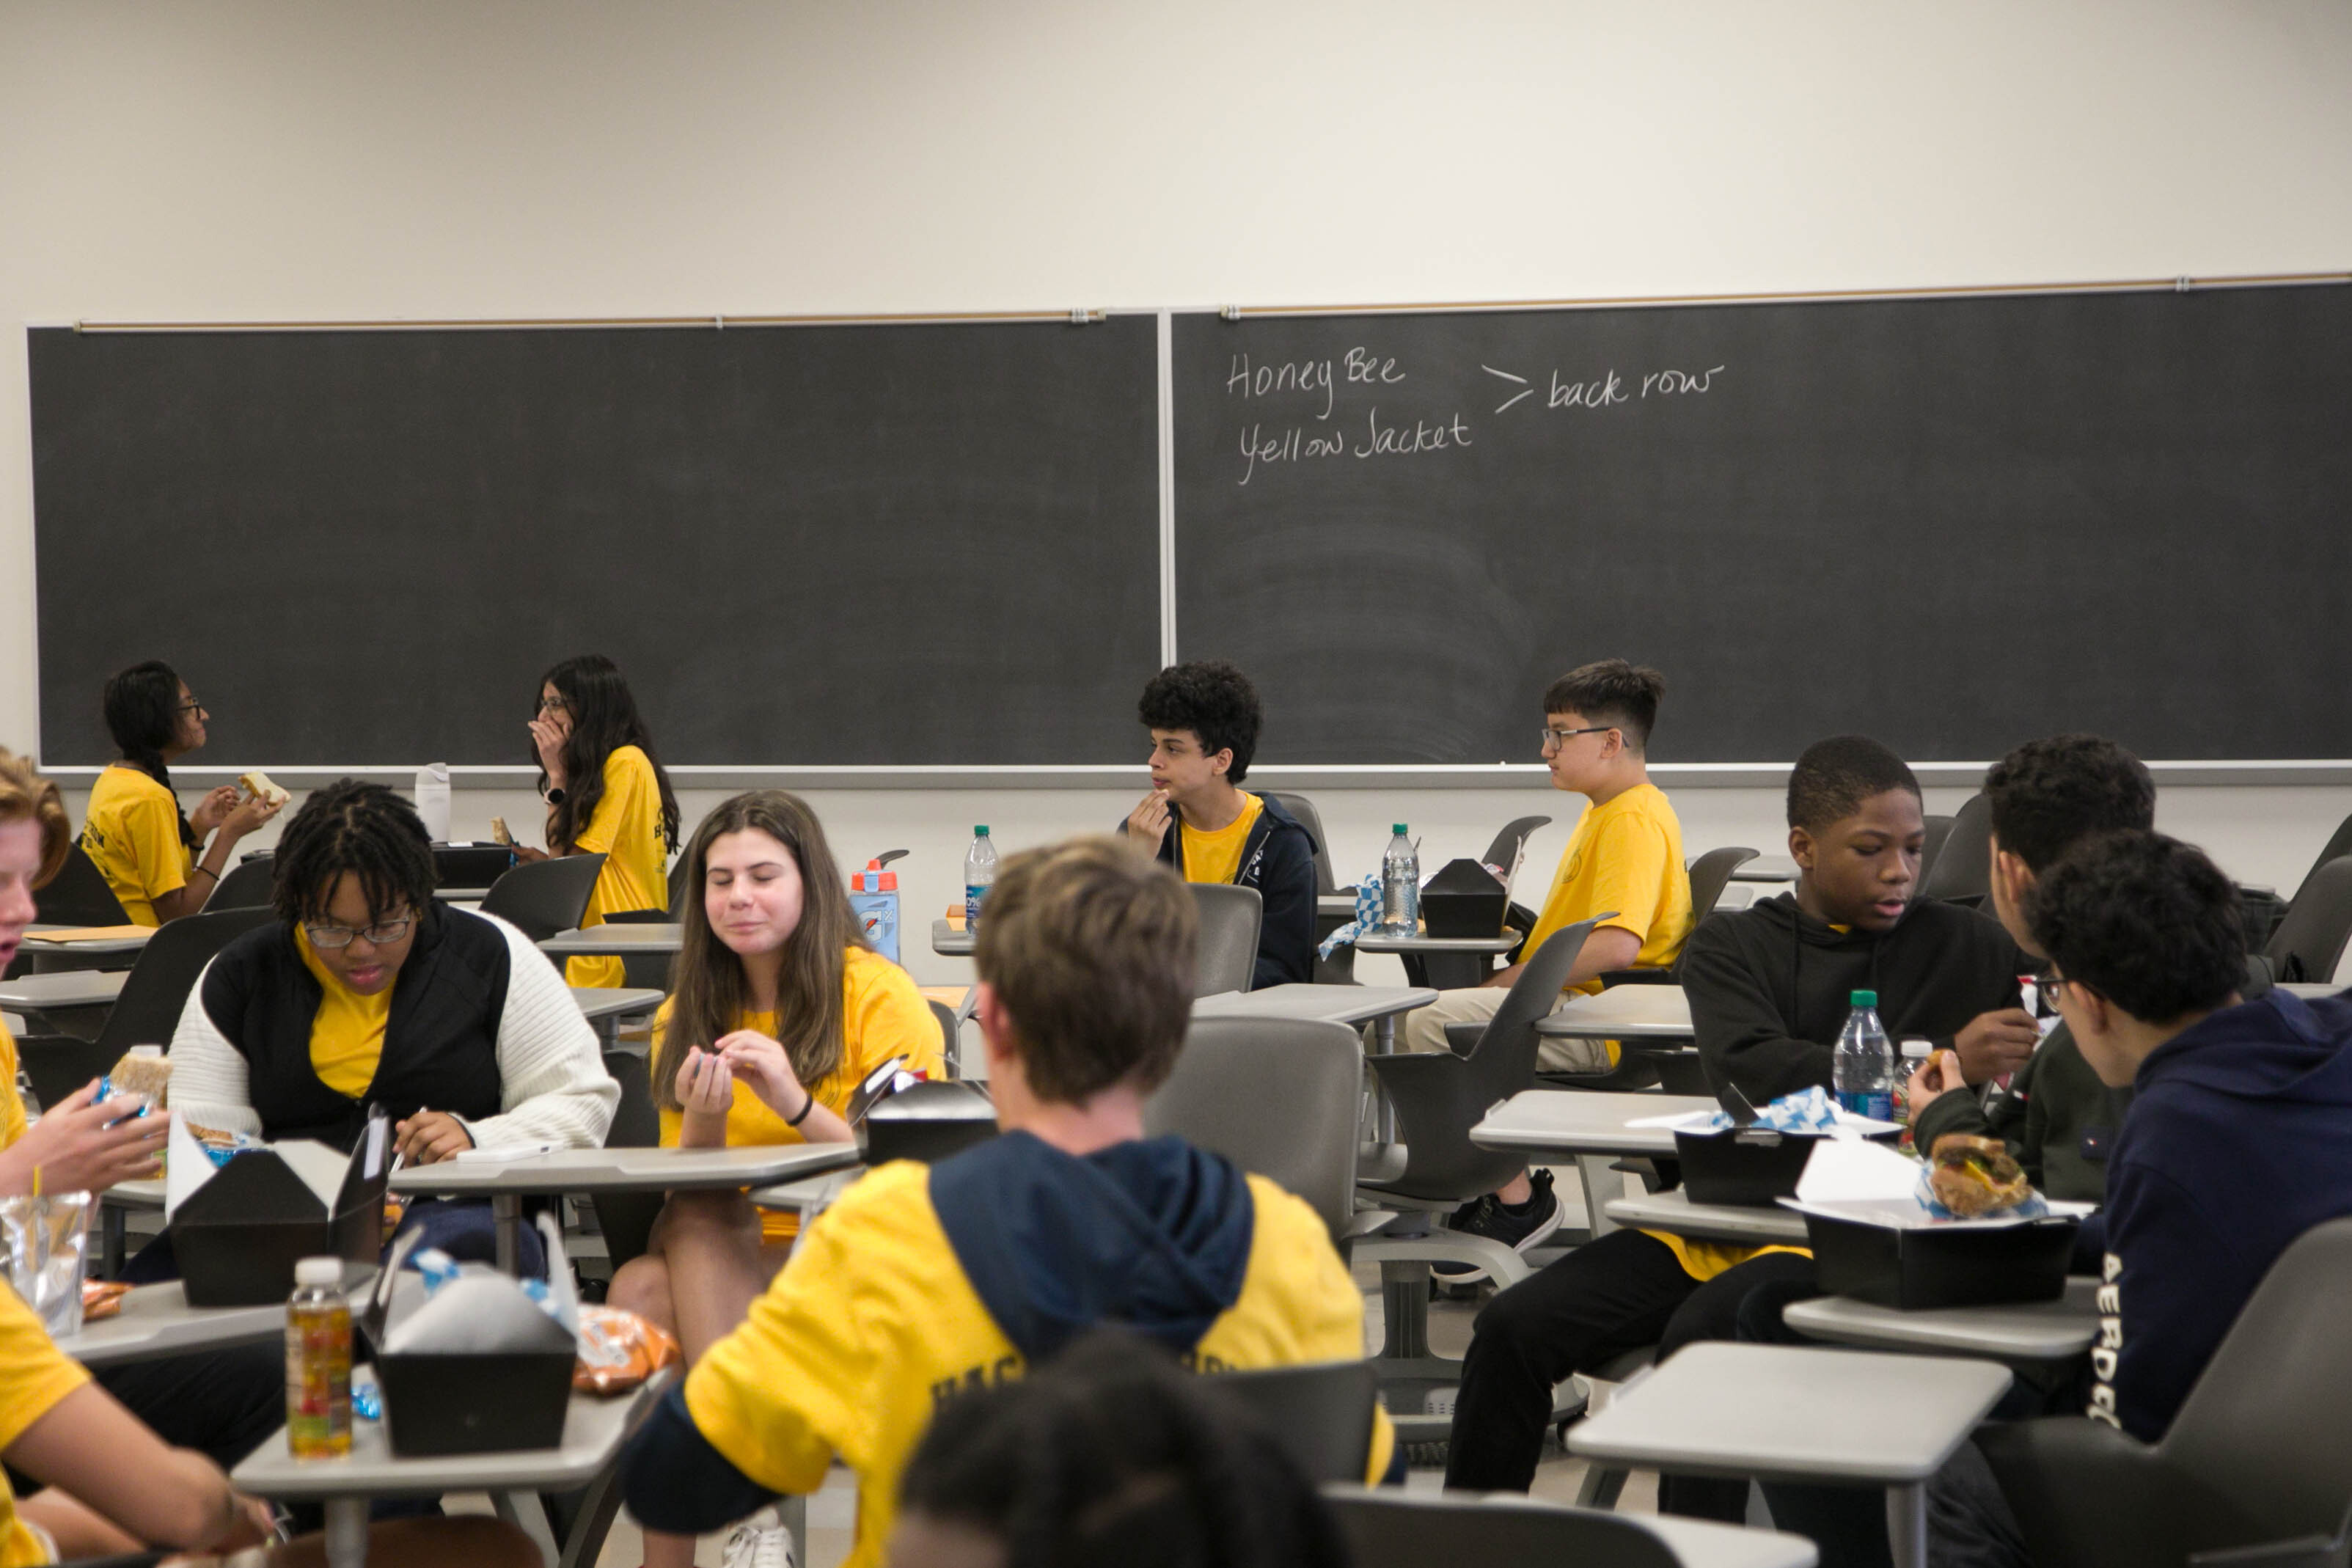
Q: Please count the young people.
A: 13